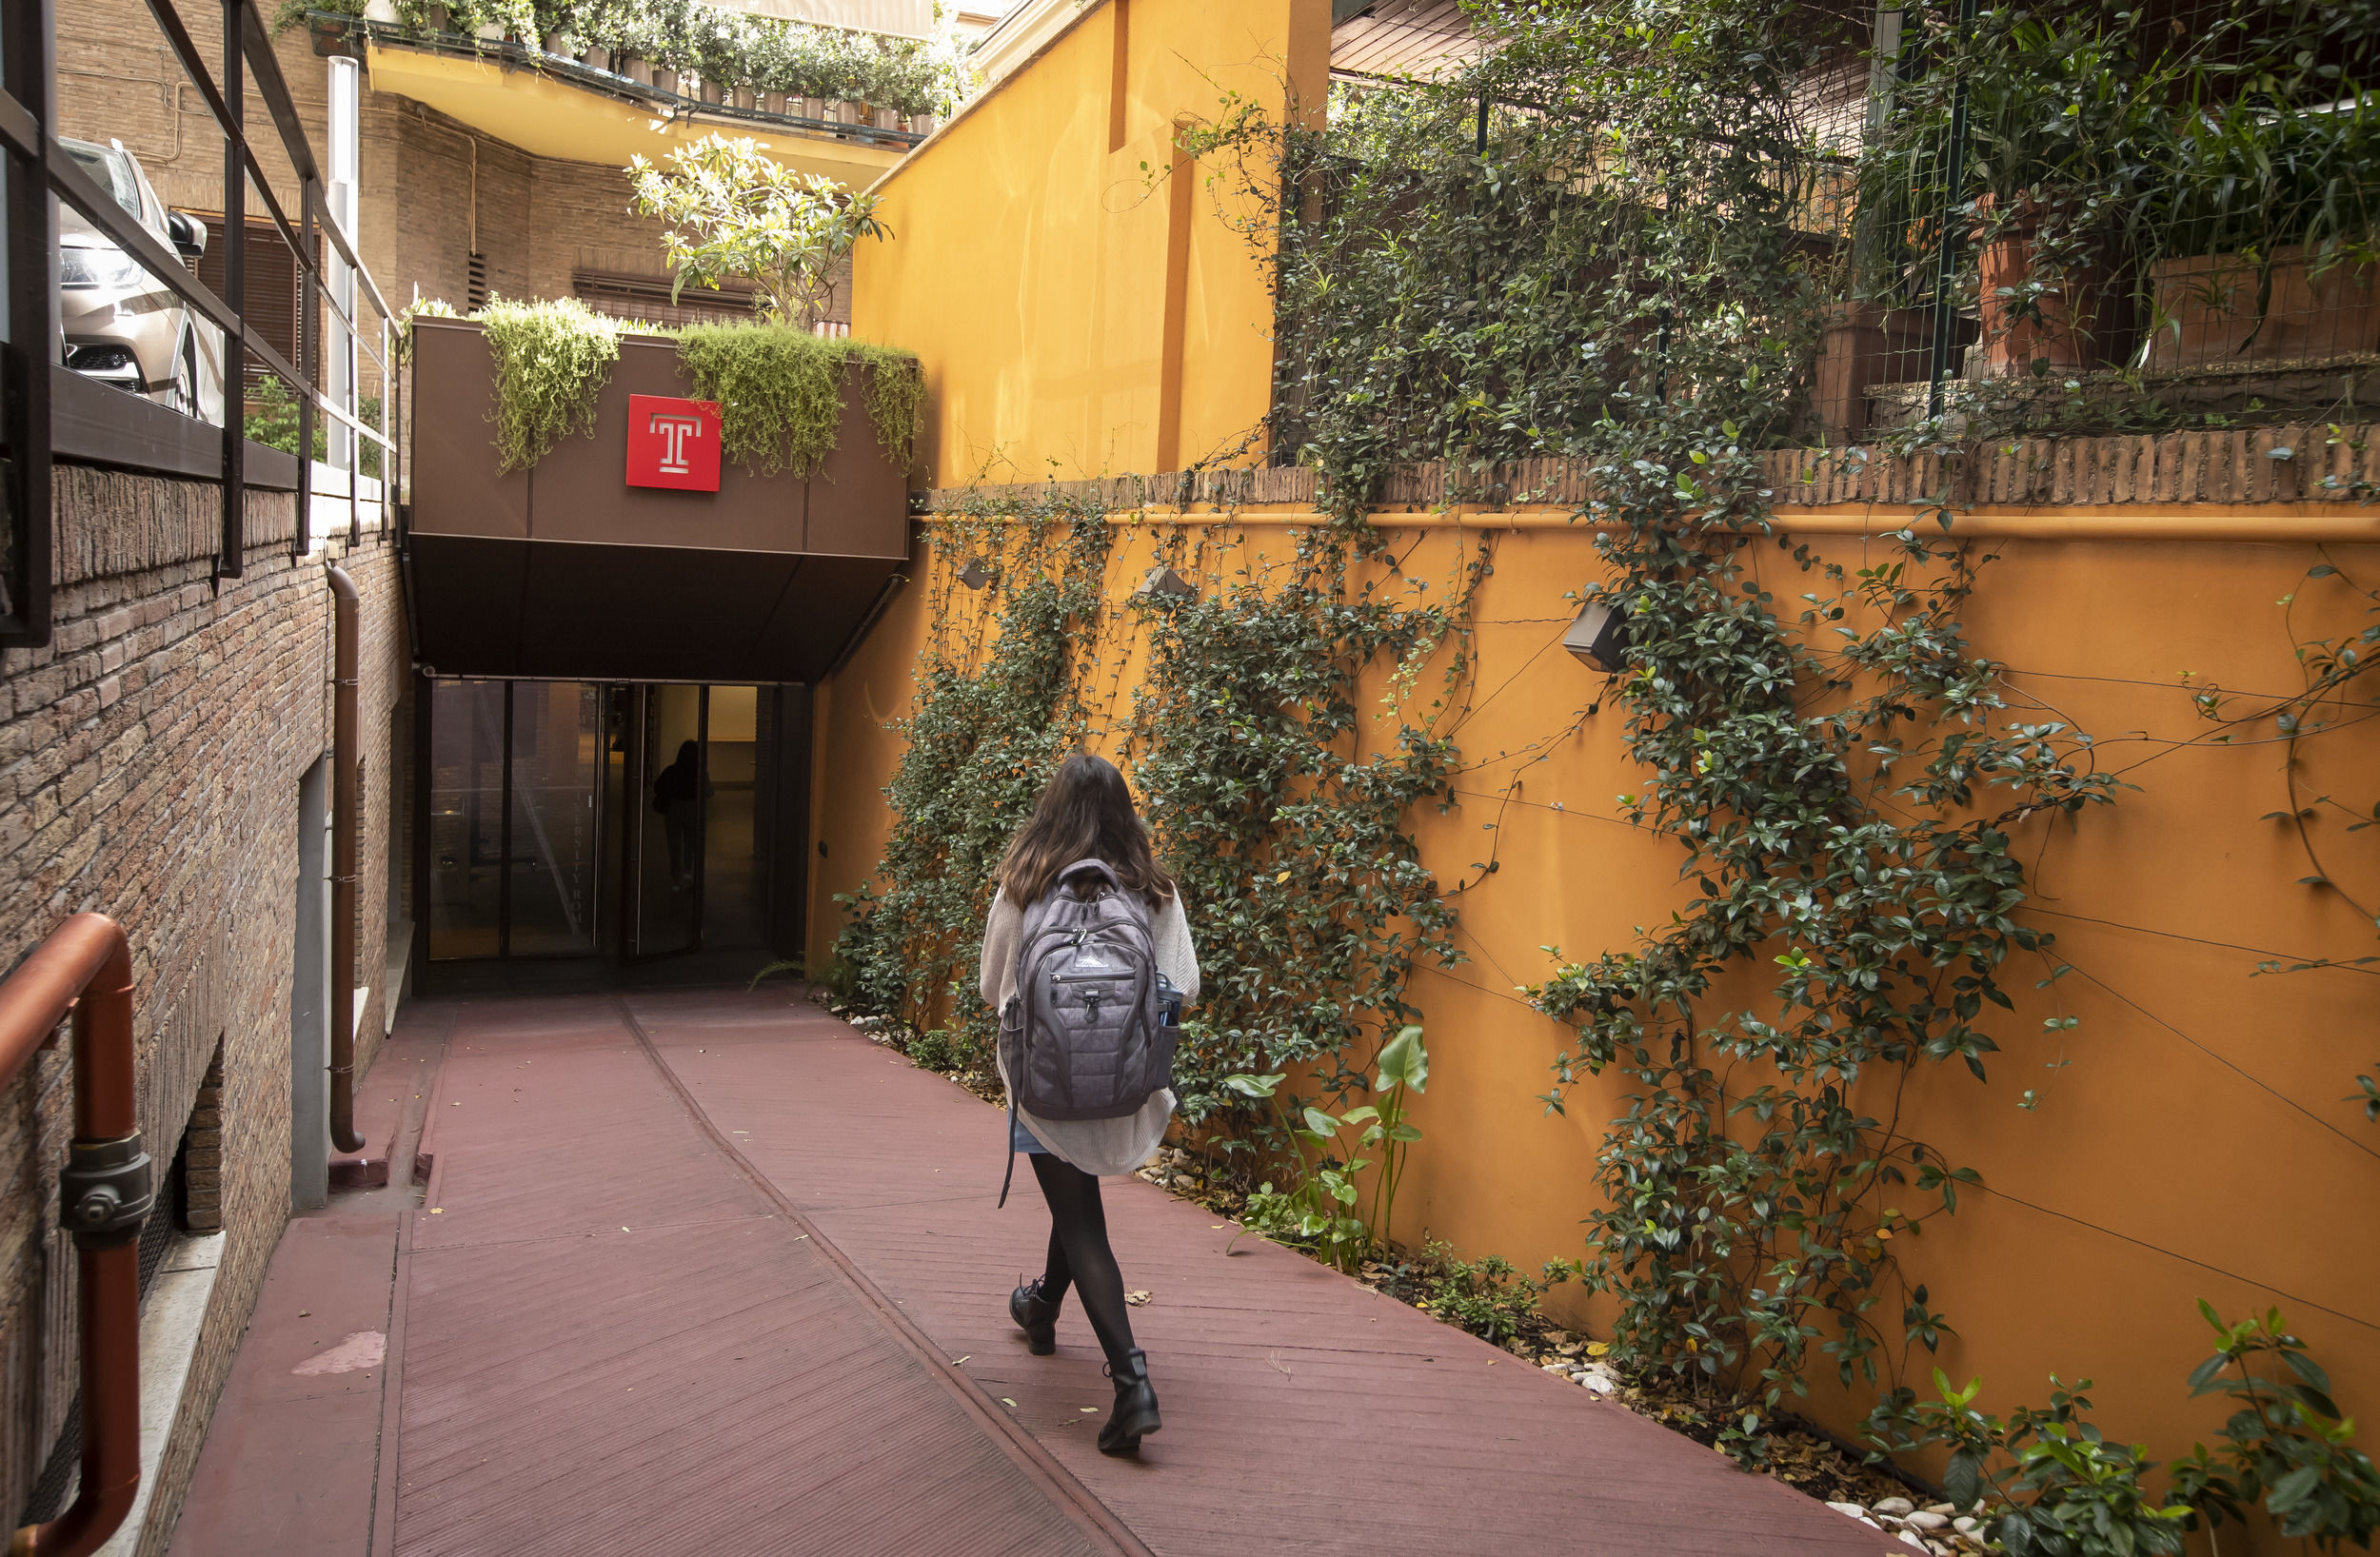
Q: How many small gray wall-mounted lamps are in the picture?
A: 3